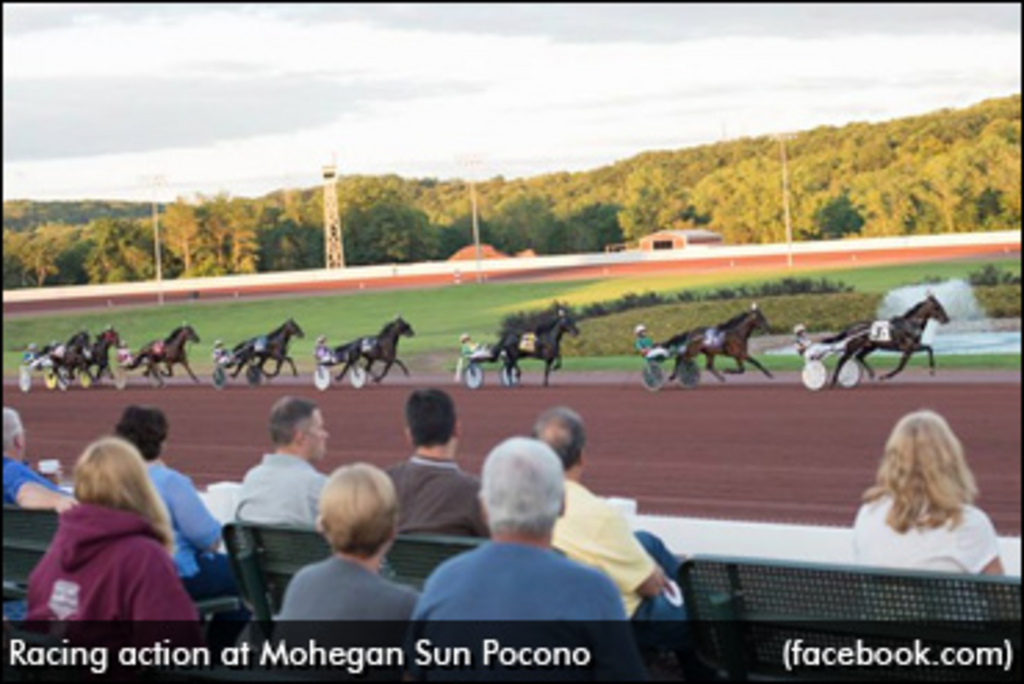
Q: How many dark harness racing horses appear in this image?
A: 8